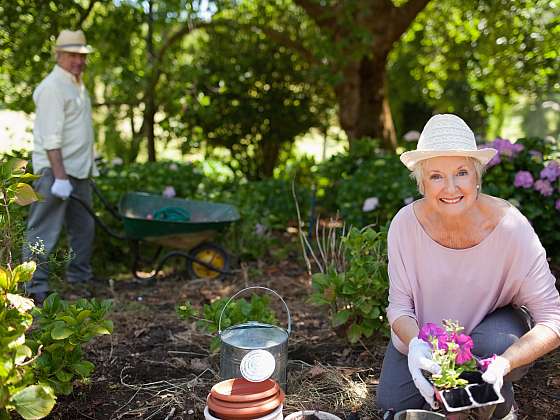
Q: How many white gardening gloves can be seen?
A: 3